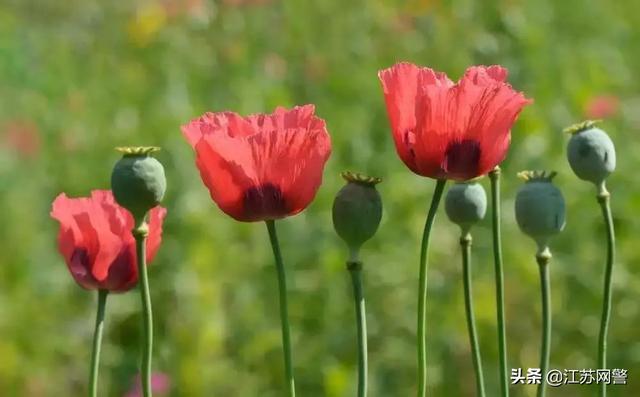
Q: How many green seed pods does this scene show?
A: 5